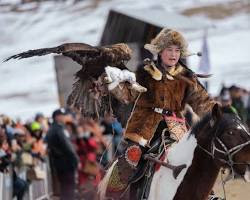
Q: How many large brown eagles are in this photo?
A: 1